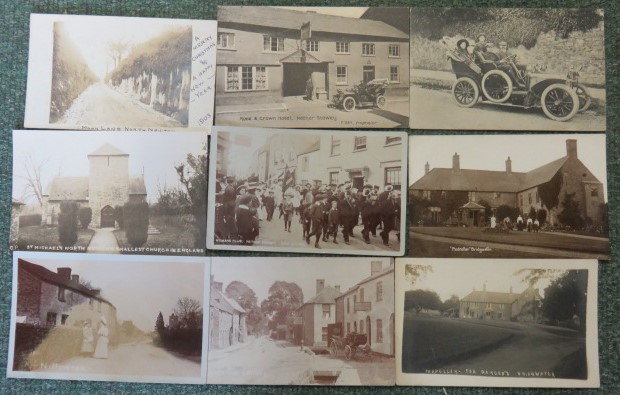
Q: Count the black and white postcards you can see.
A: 9